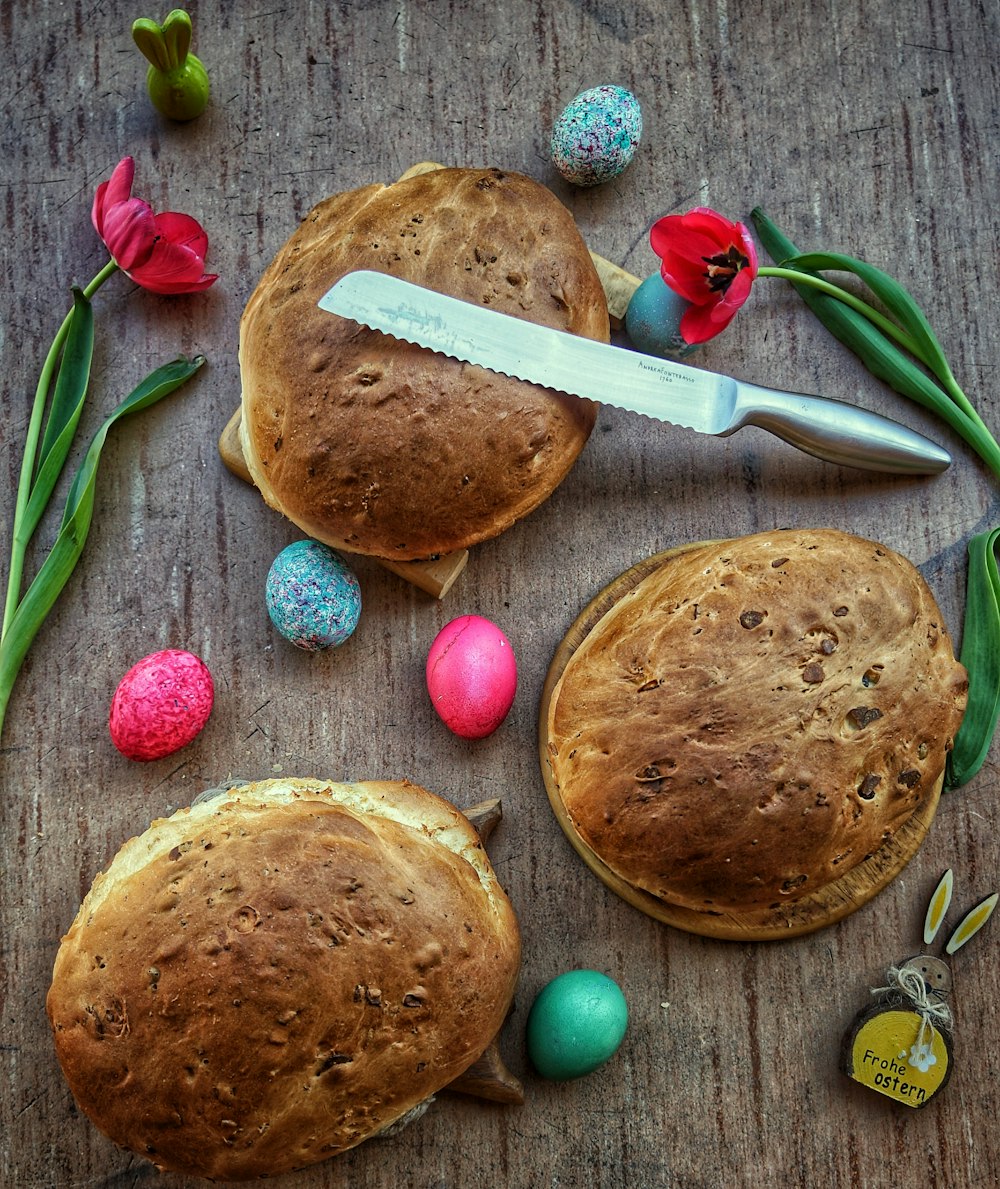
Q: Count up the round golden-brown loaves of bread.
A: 3